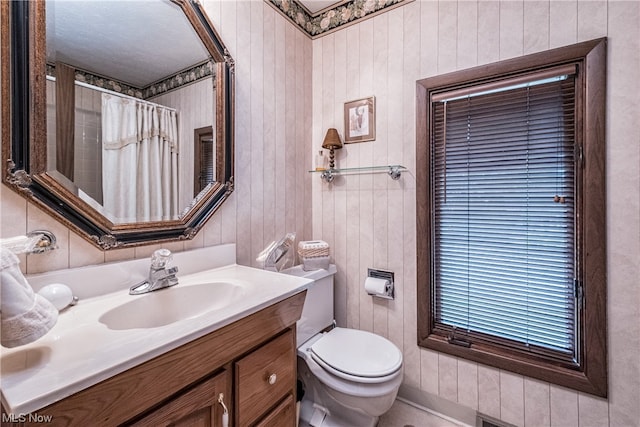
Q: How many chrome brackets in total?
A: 2